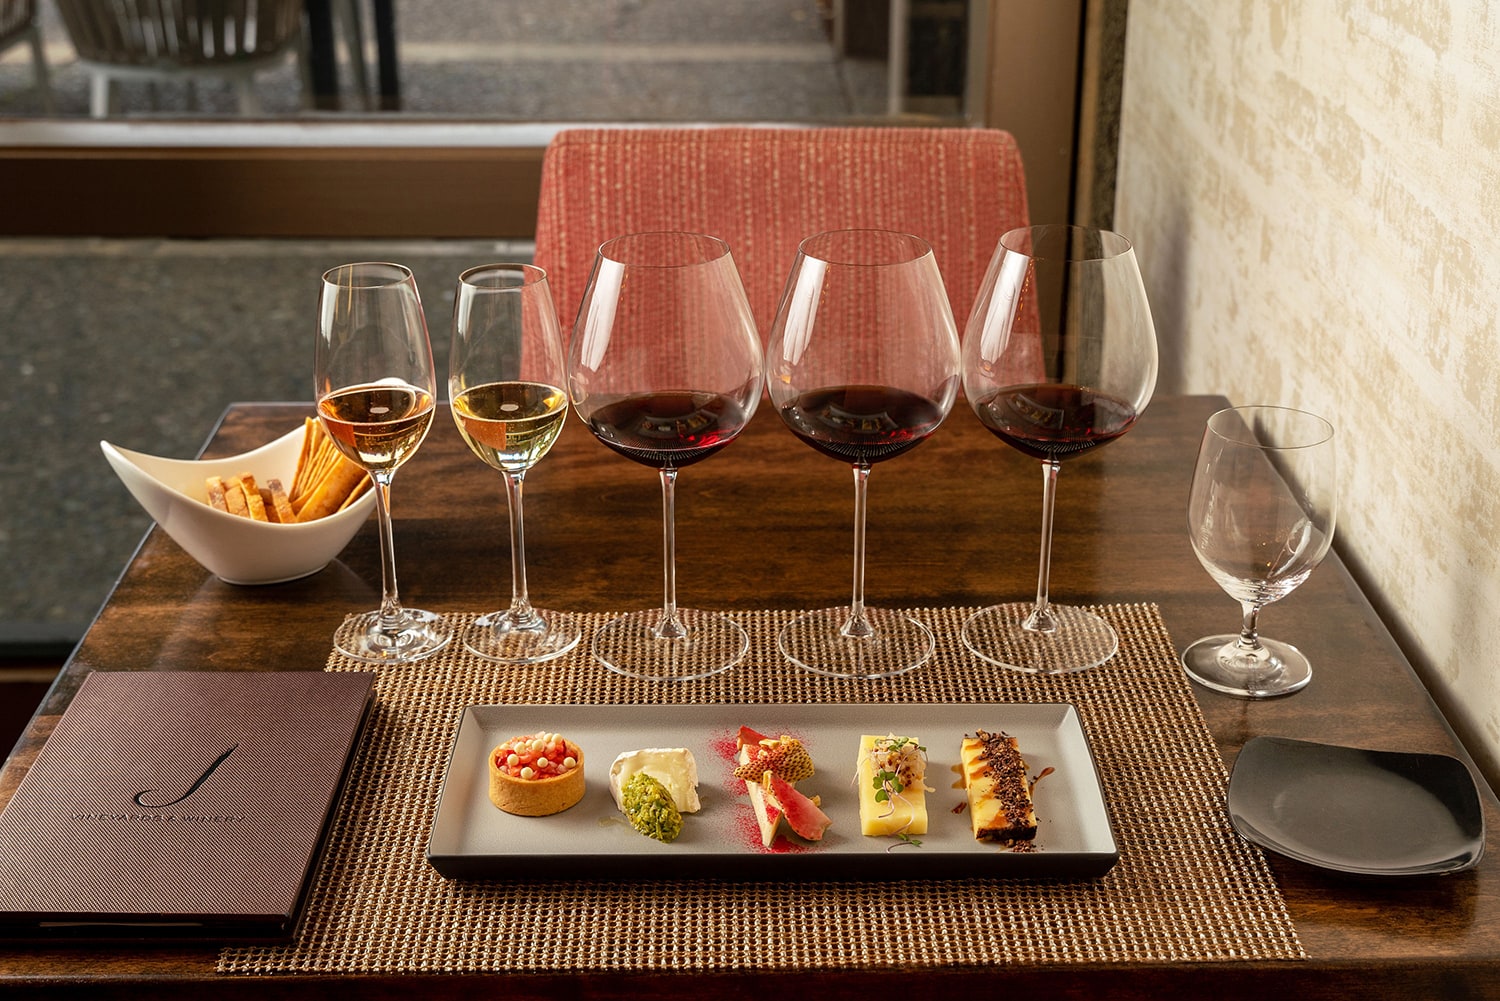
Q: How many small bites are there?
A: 5